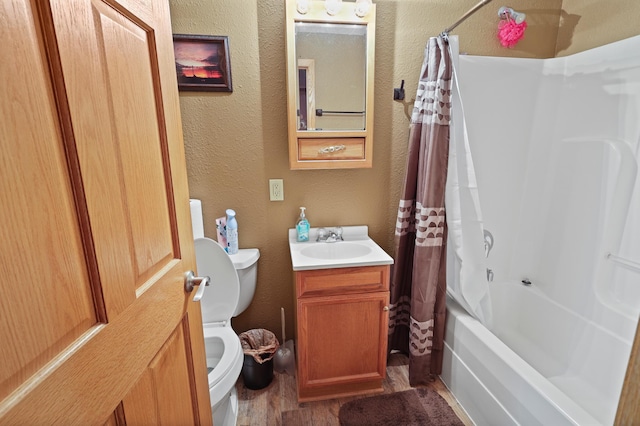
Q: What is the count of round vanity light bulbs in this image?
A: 3